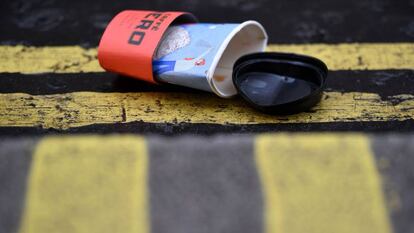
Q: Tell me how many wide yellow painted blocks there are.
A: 2